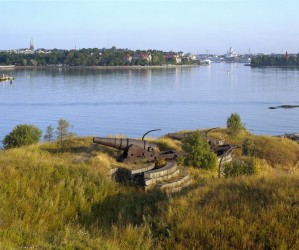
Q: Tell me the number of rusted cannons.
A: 2